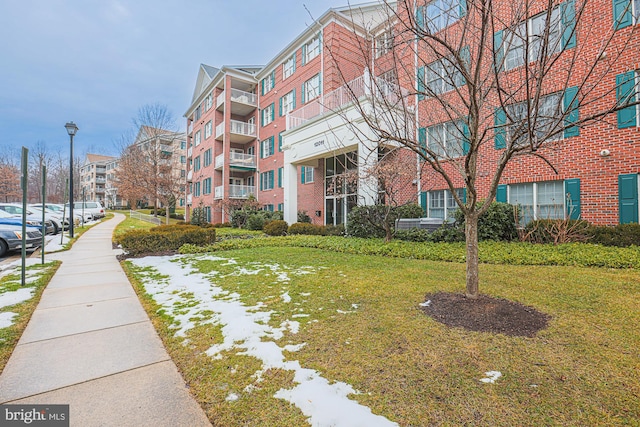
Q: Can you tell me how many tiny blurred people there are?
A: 0